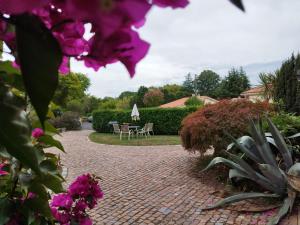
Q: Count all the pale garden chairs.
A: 4